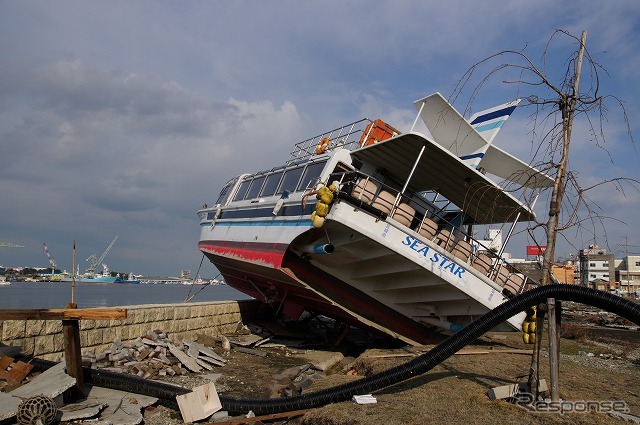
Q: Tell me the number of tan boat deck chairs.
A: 9